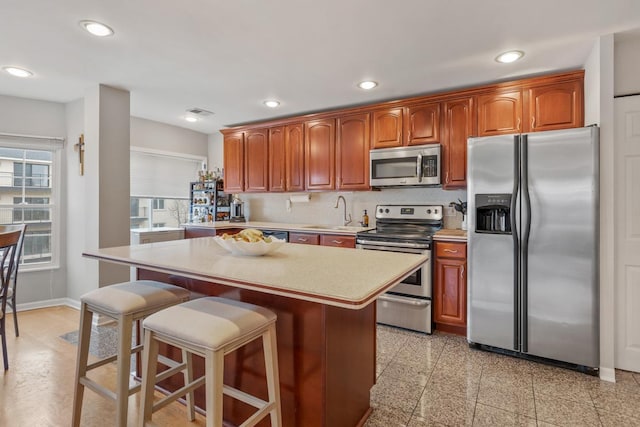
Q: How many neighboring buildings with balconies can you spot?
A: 1